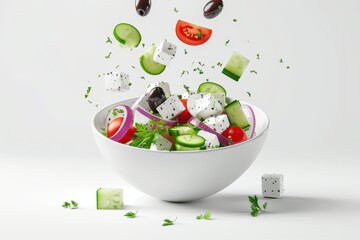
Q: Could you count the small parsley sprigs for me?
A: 5